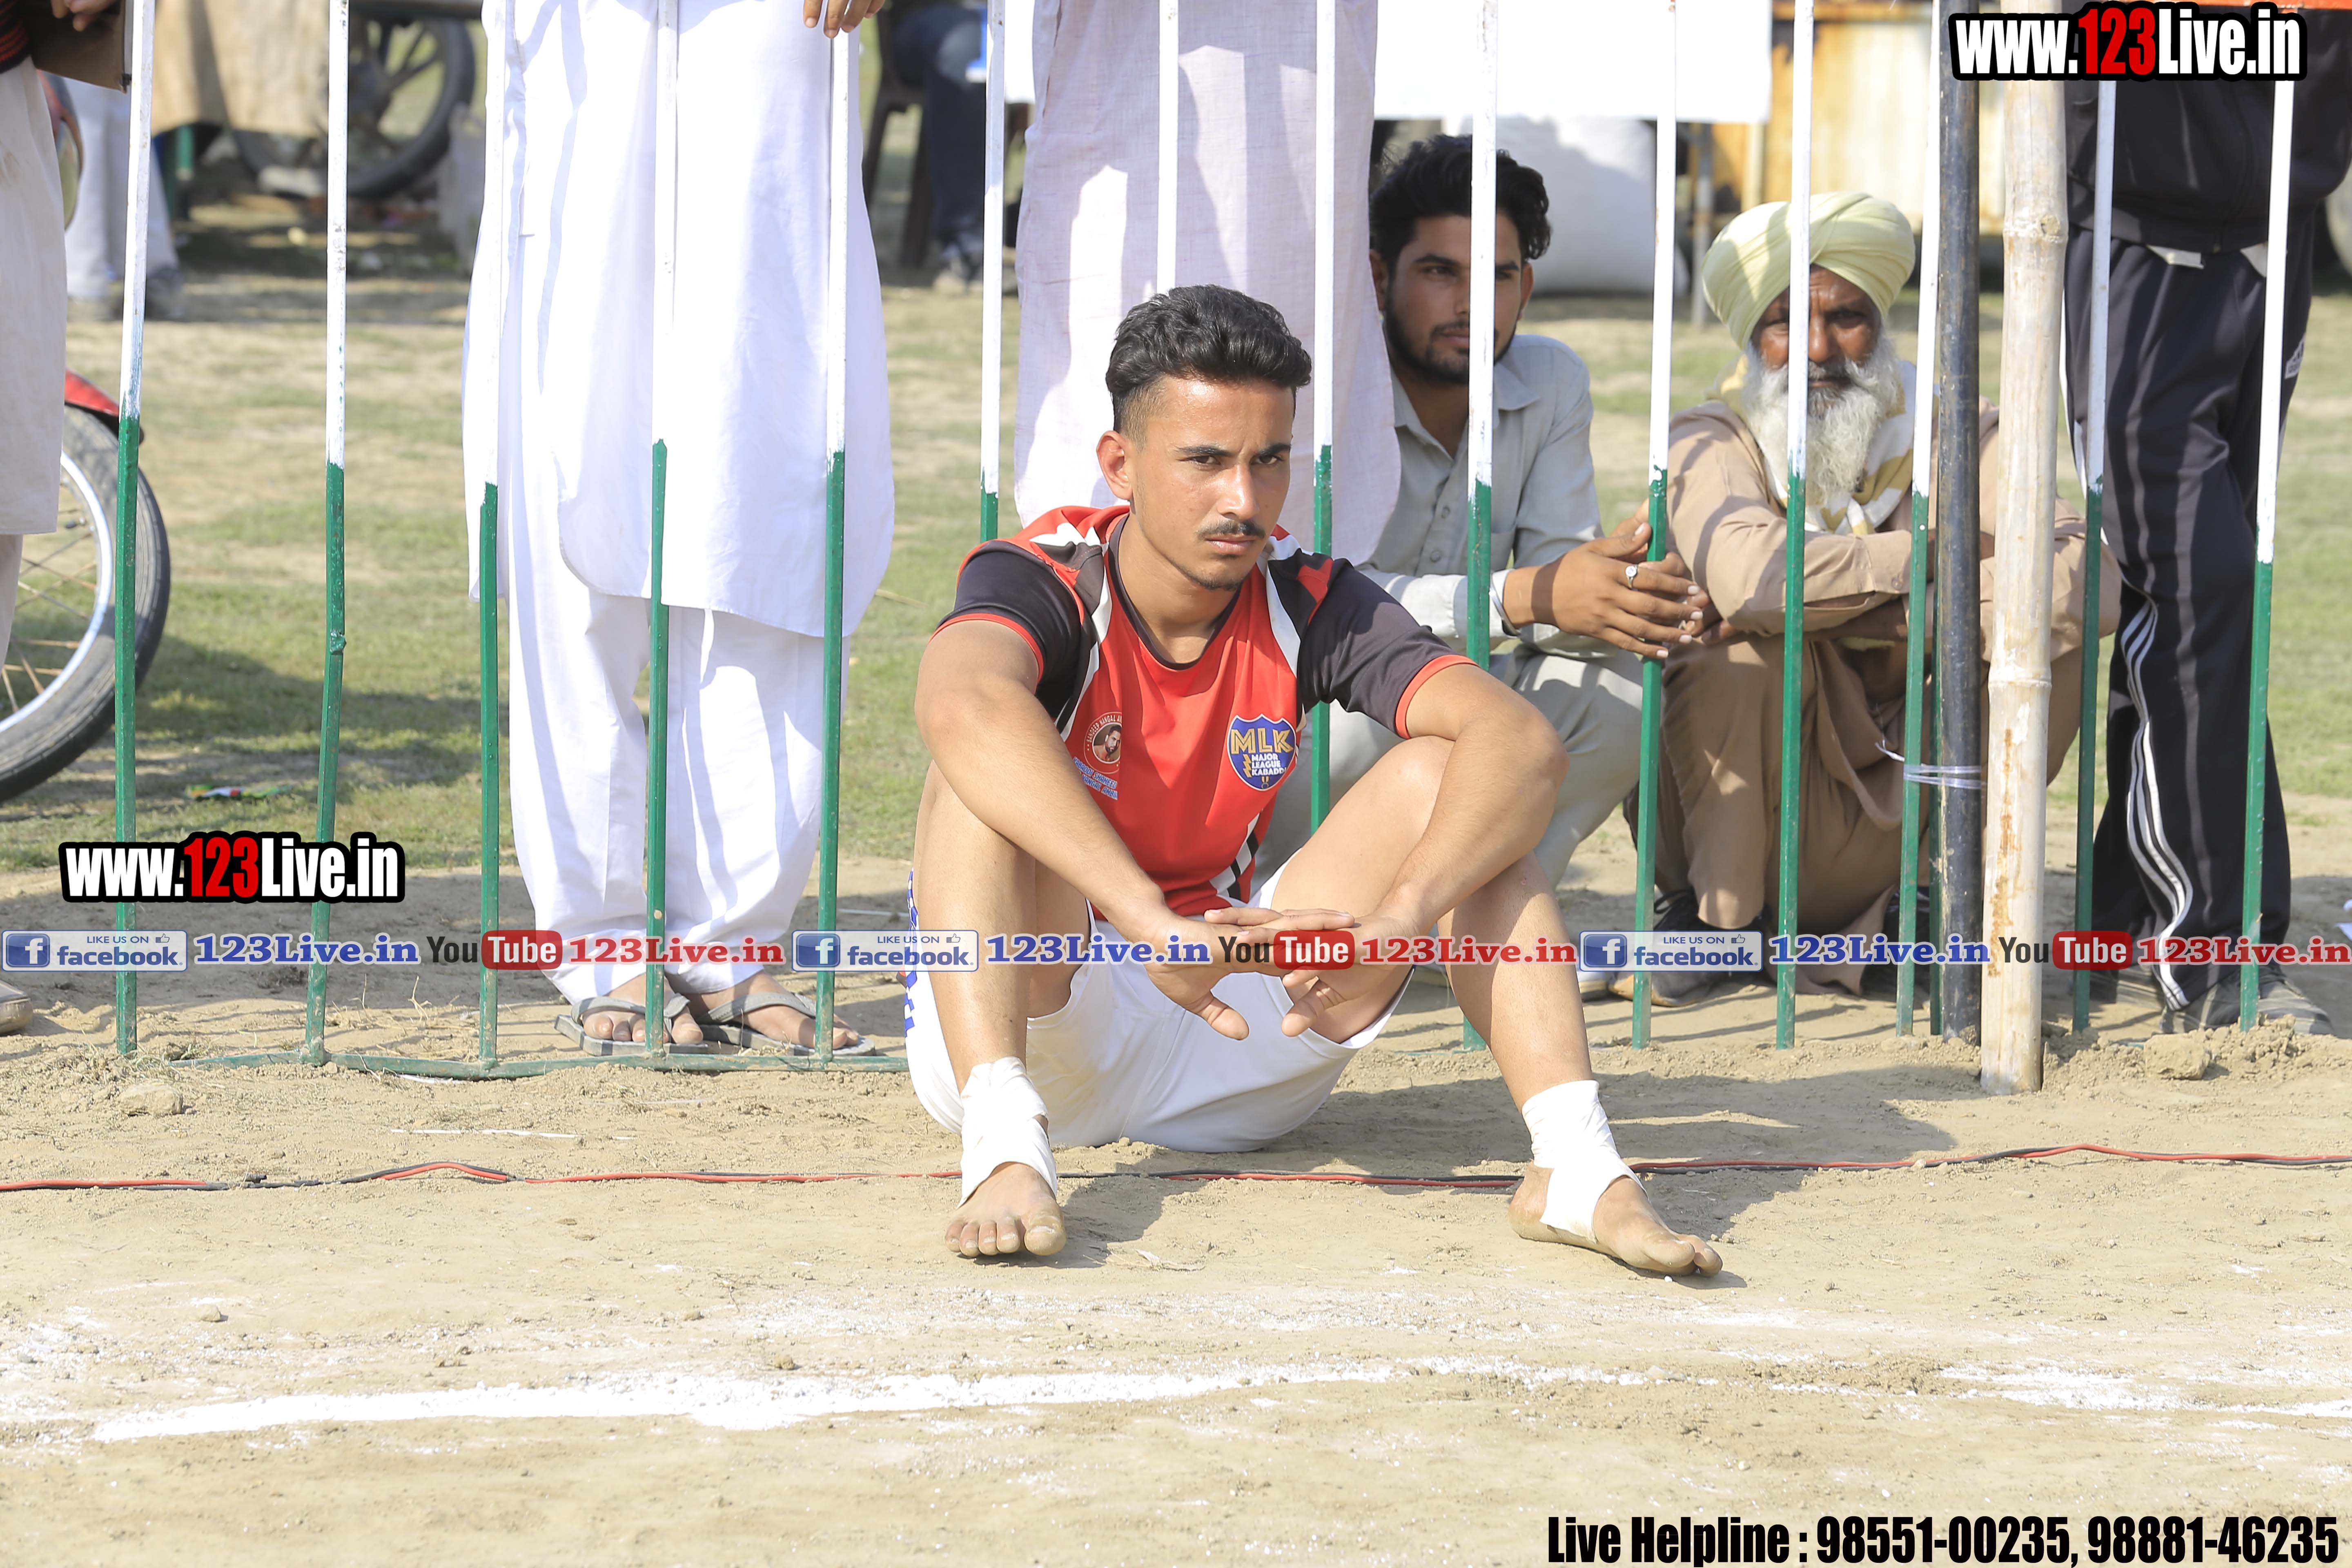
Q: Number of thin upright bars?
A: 14